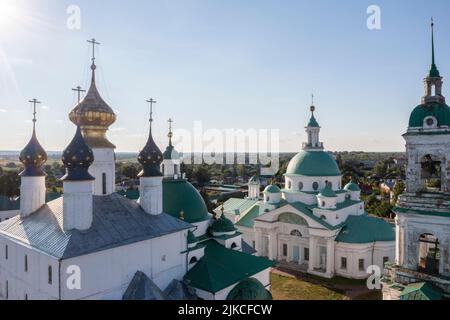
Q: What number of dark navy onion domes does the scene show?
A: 3